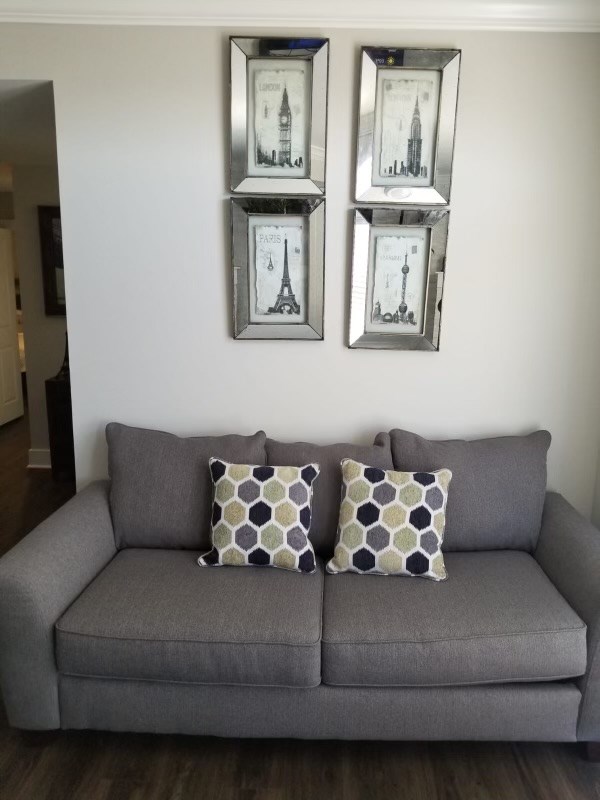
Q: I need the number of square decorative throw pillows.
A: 2